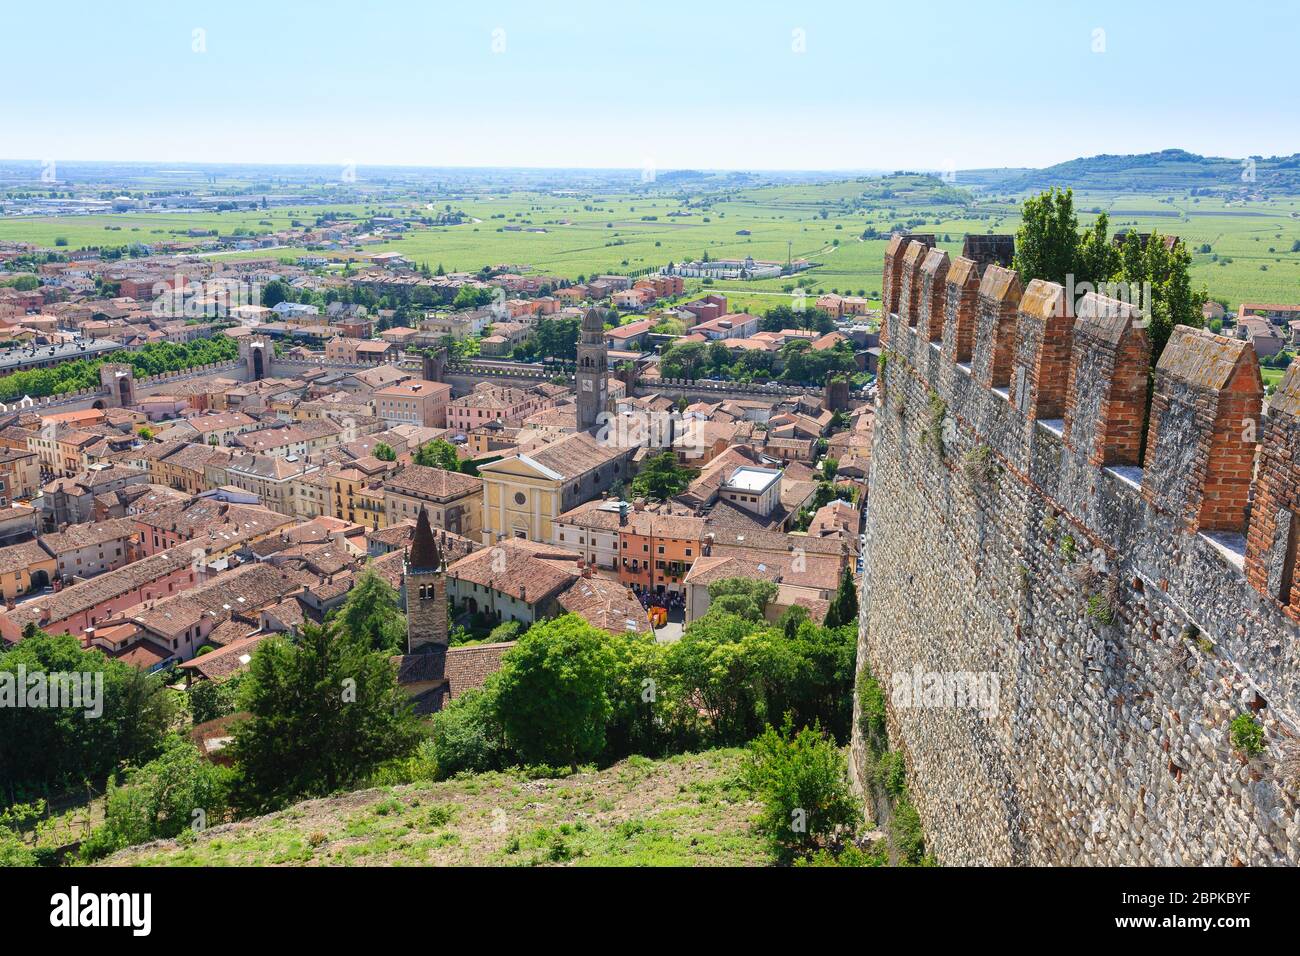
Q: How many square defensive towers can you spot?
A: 5